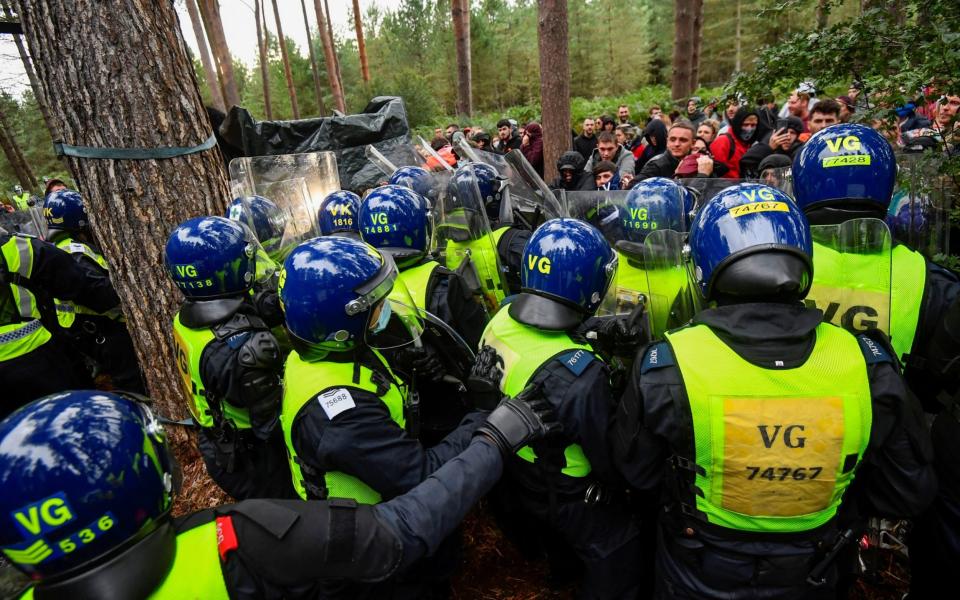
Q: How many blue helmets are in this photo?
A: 13